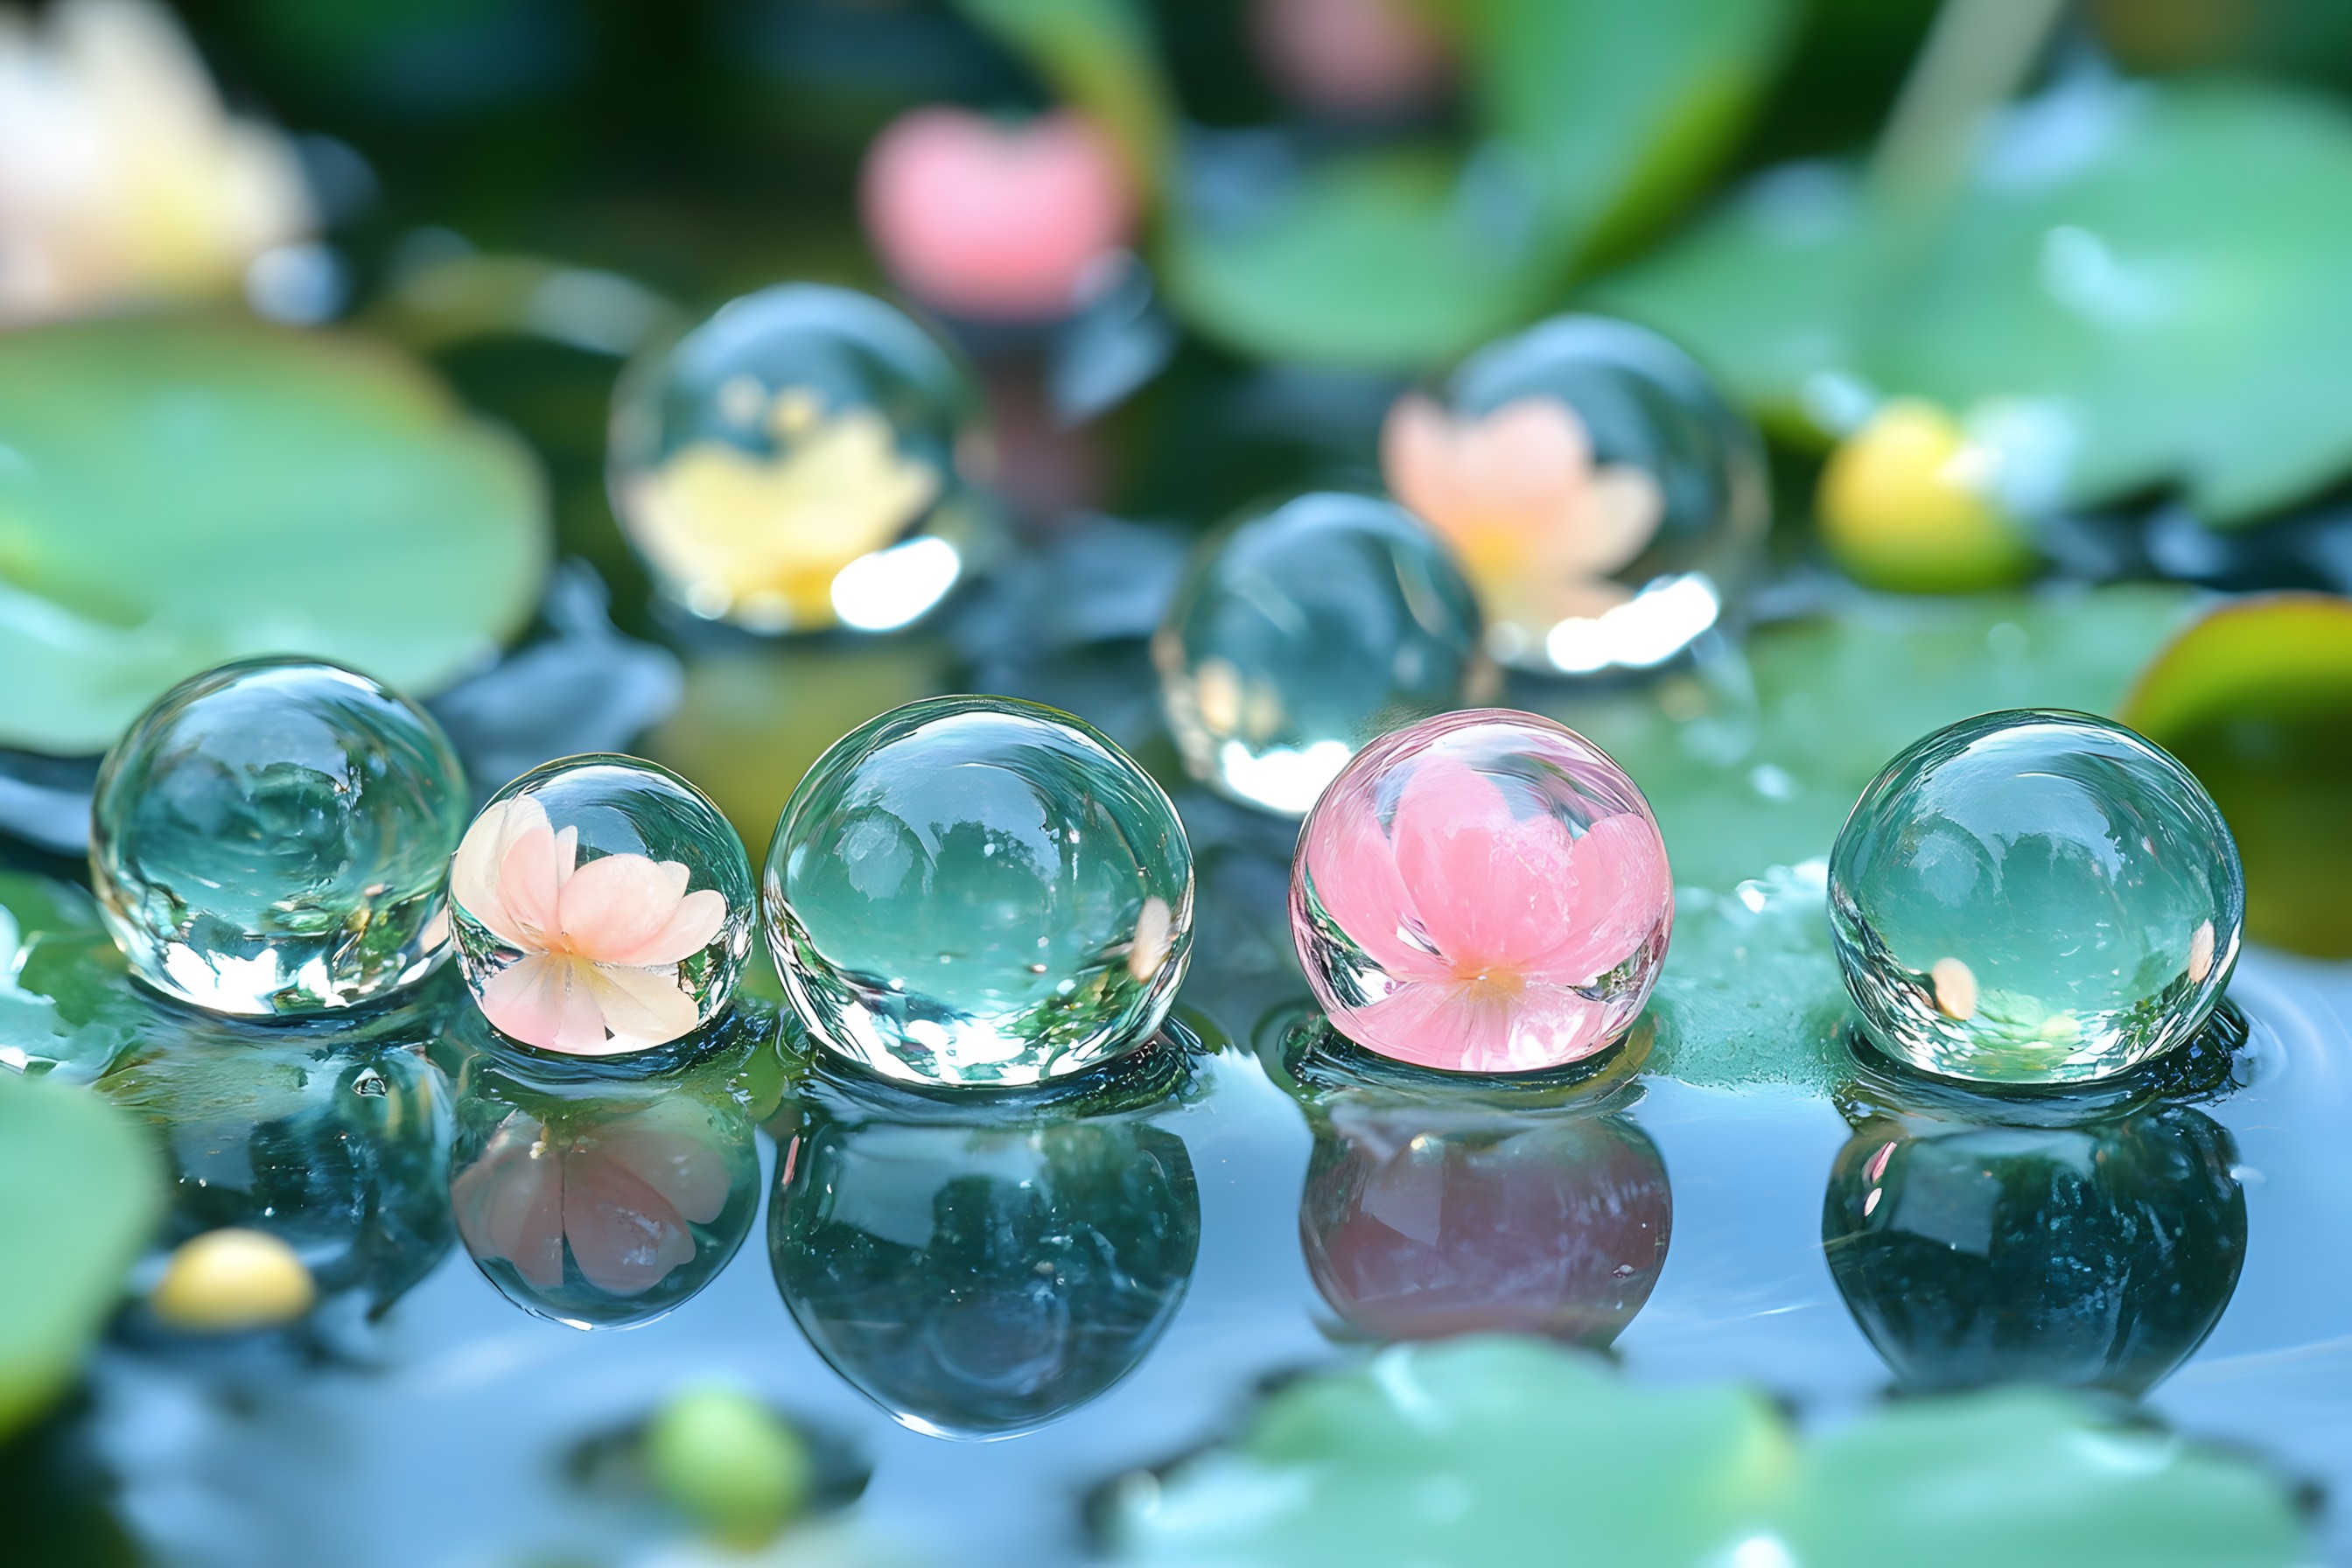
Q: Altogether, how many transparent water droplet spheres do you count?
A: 8